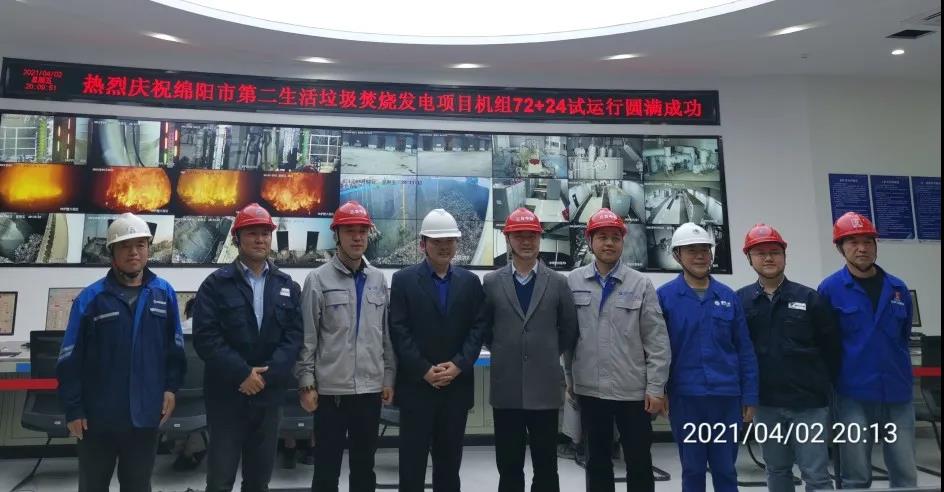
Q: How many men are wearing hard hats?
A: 9